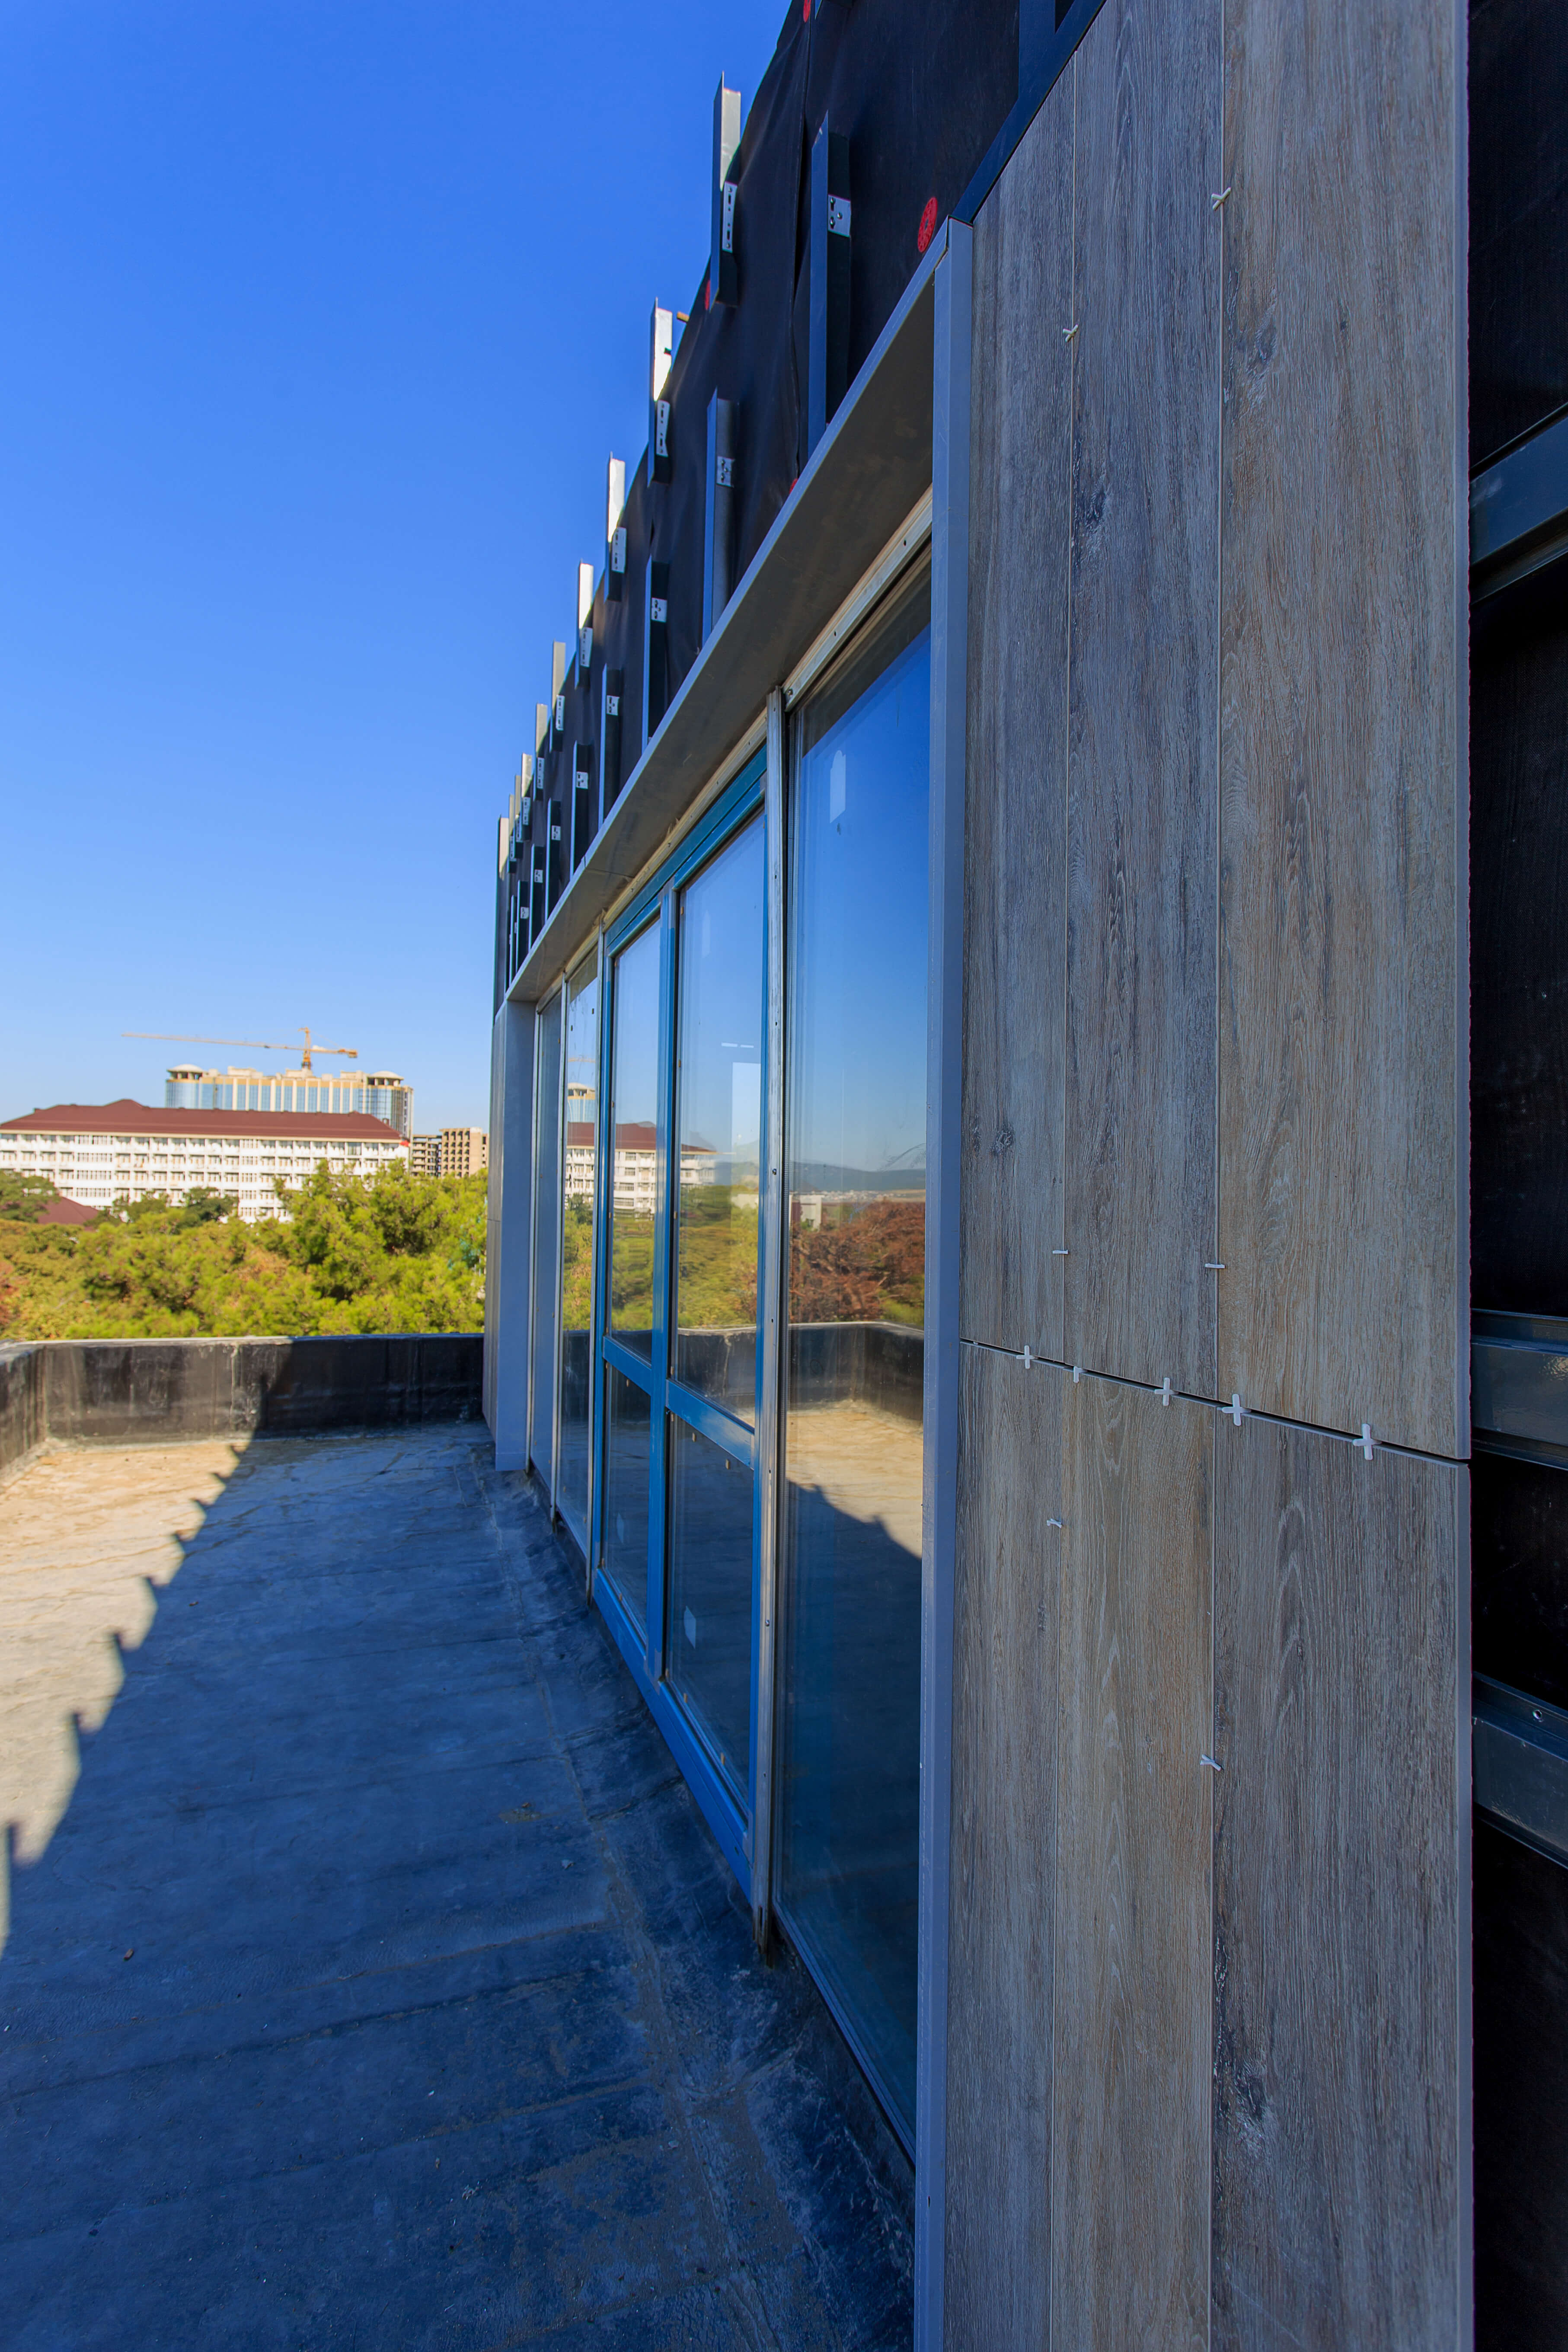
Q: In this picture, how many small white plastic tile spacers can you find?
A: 11